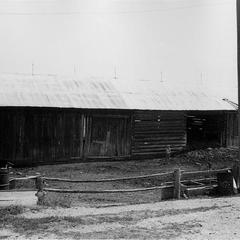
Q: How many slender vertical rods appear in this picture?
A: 5